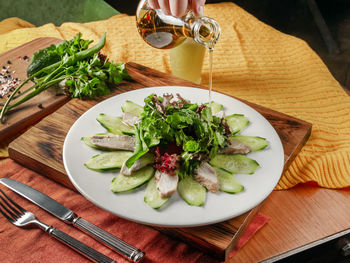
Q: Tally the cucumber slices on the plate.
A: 12